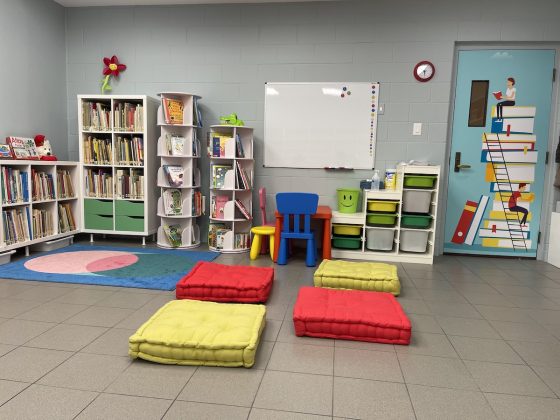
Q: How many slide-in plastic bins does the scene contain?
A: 9